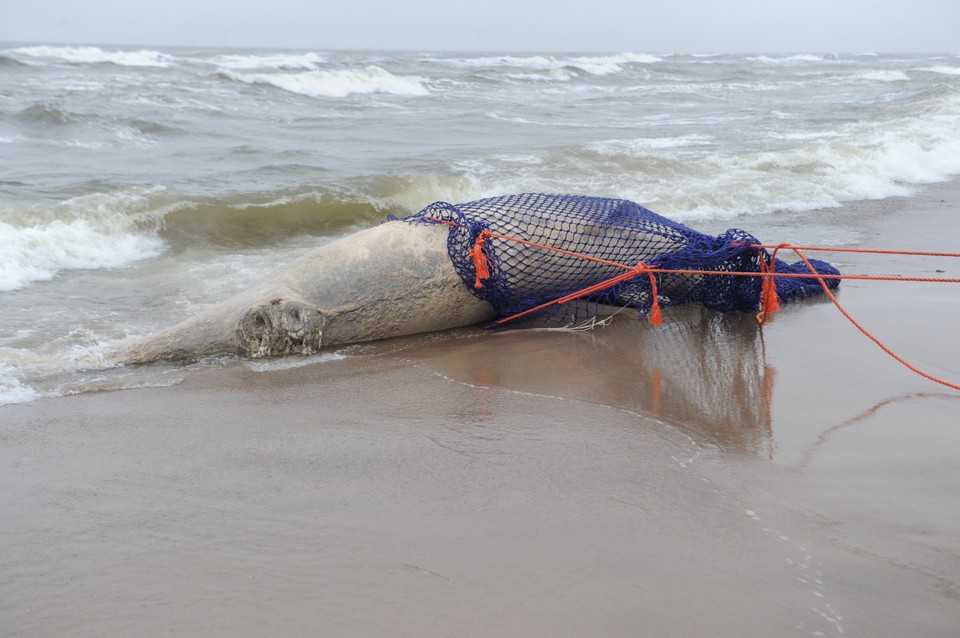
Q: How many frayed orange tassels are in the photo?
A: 3